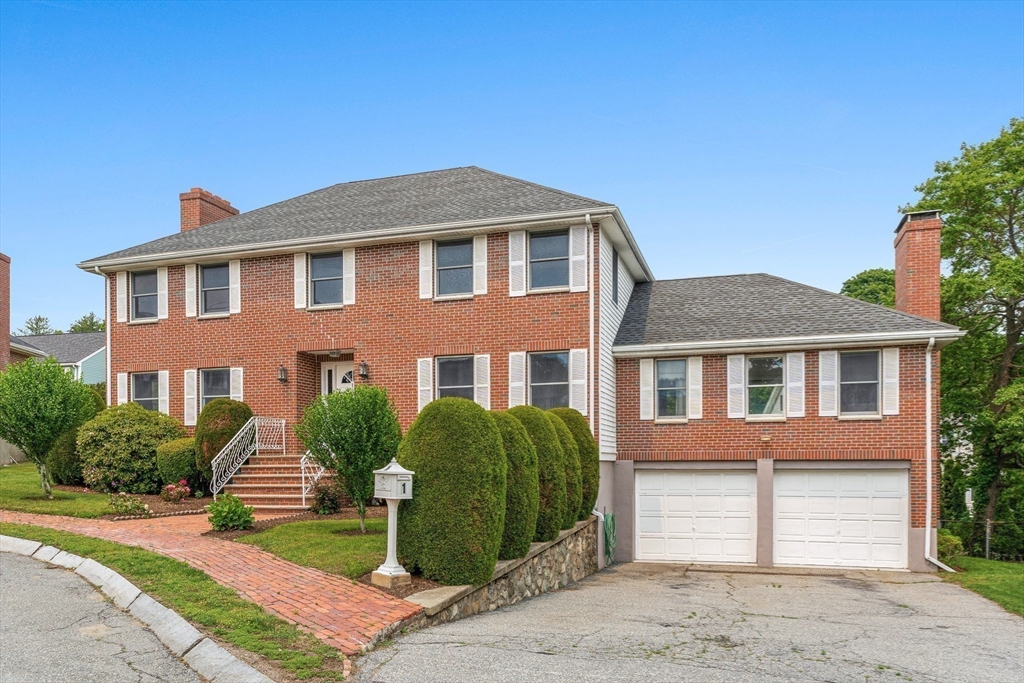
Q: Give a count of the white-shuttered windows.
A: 12